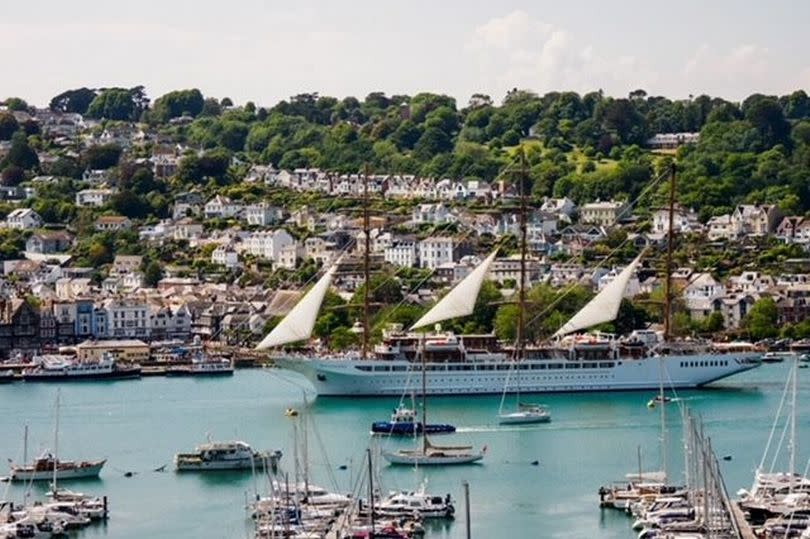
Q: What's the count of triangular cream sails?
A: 3